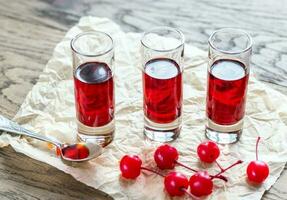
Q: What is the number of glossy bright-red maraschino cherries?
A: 6